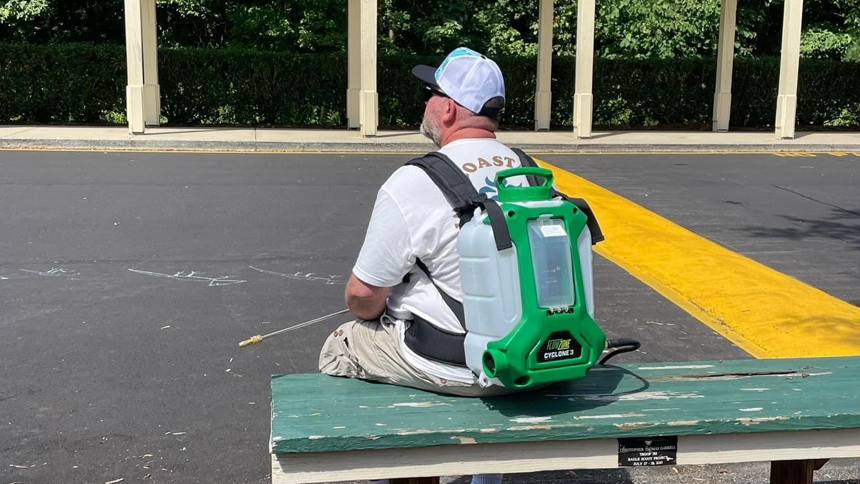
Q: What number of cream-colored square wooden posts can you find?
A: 8